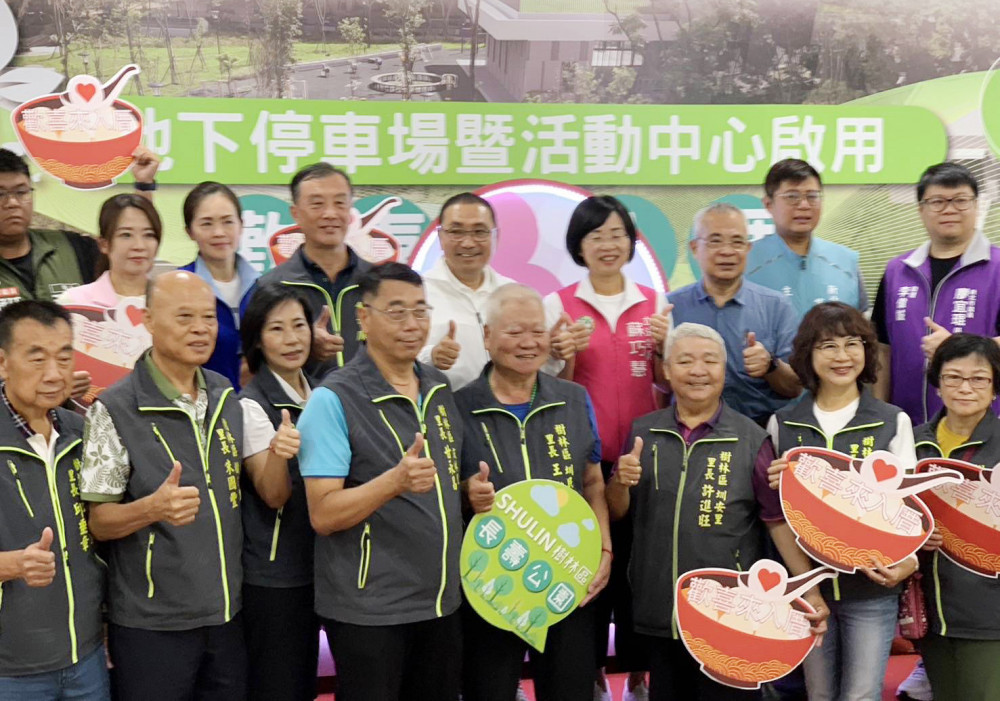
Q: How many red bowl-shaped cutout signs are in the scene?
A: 6